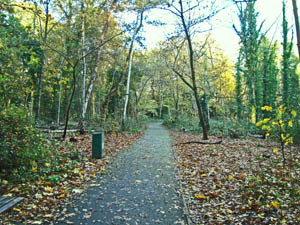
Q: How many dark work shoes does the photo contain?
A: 0